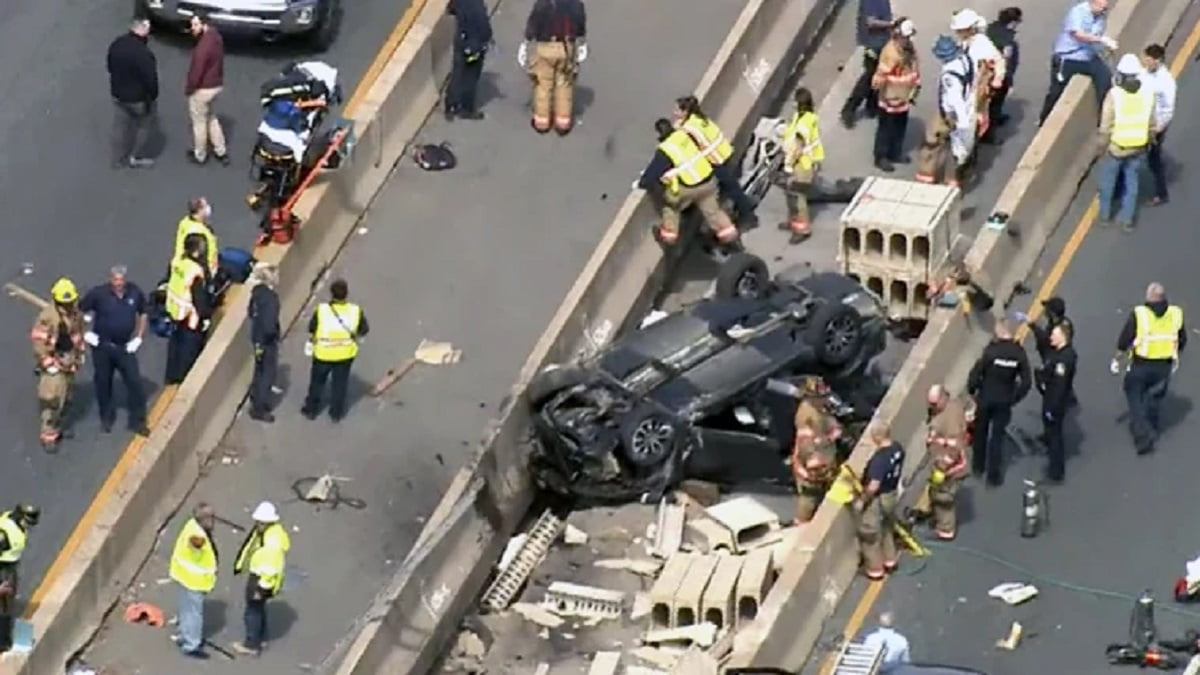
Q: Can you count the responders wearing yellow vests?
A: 11